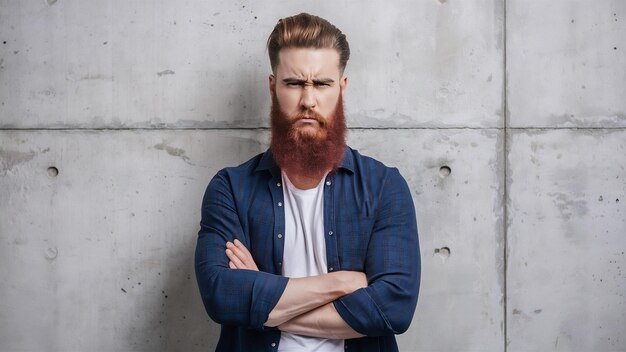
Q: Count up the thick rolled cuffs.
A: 2